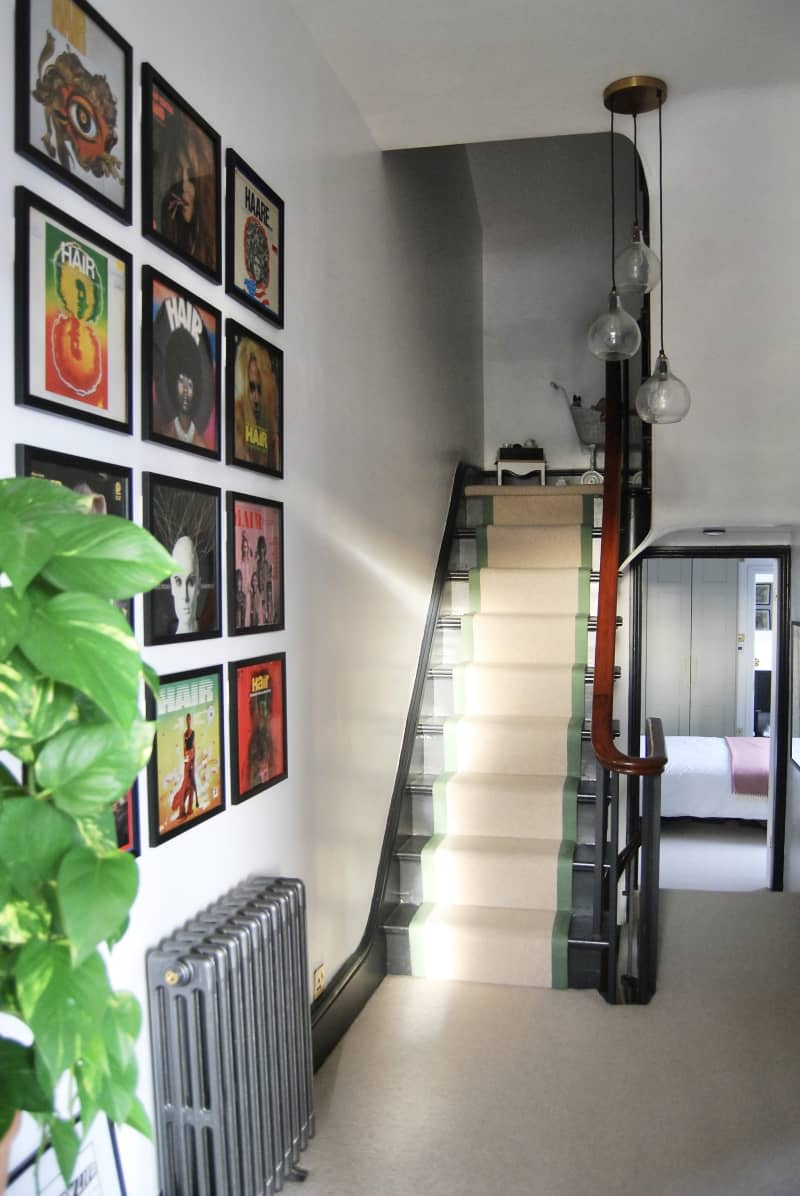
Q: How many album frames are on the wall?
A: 12